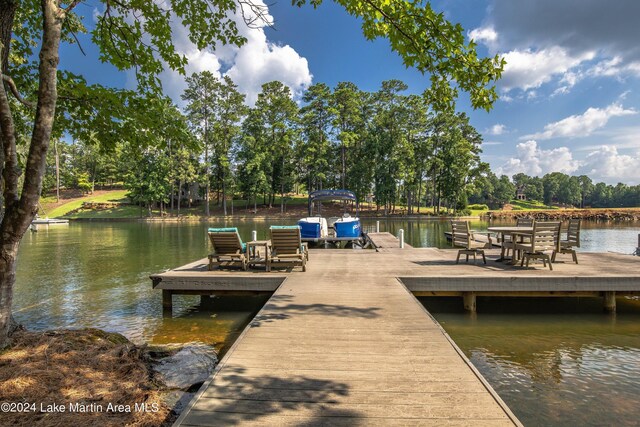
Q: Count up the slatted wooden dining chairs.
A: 4